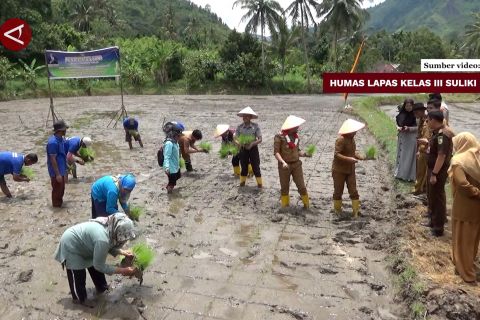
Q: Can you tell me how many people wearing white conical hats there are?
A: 4